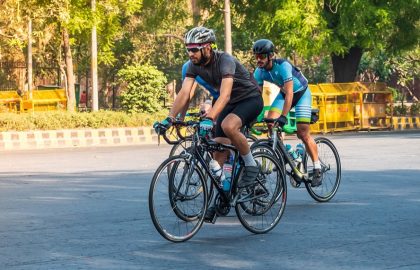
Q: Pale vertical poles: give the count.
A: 3